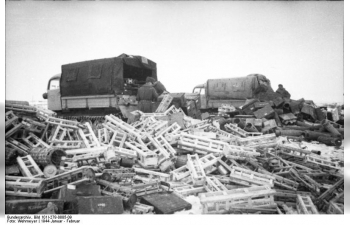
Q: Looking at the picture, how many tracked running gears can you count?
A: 1